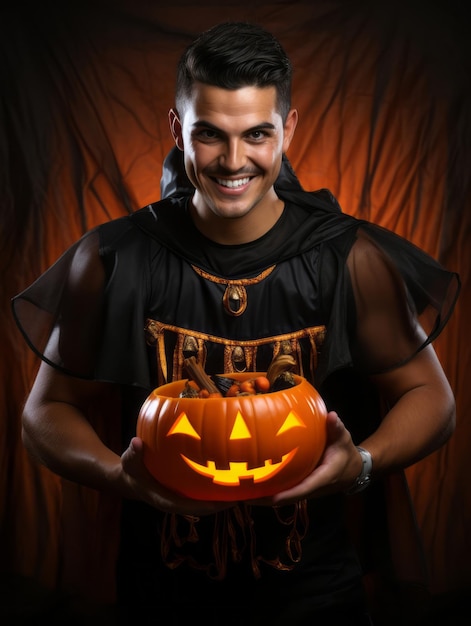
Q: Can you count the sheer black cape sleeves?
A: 2